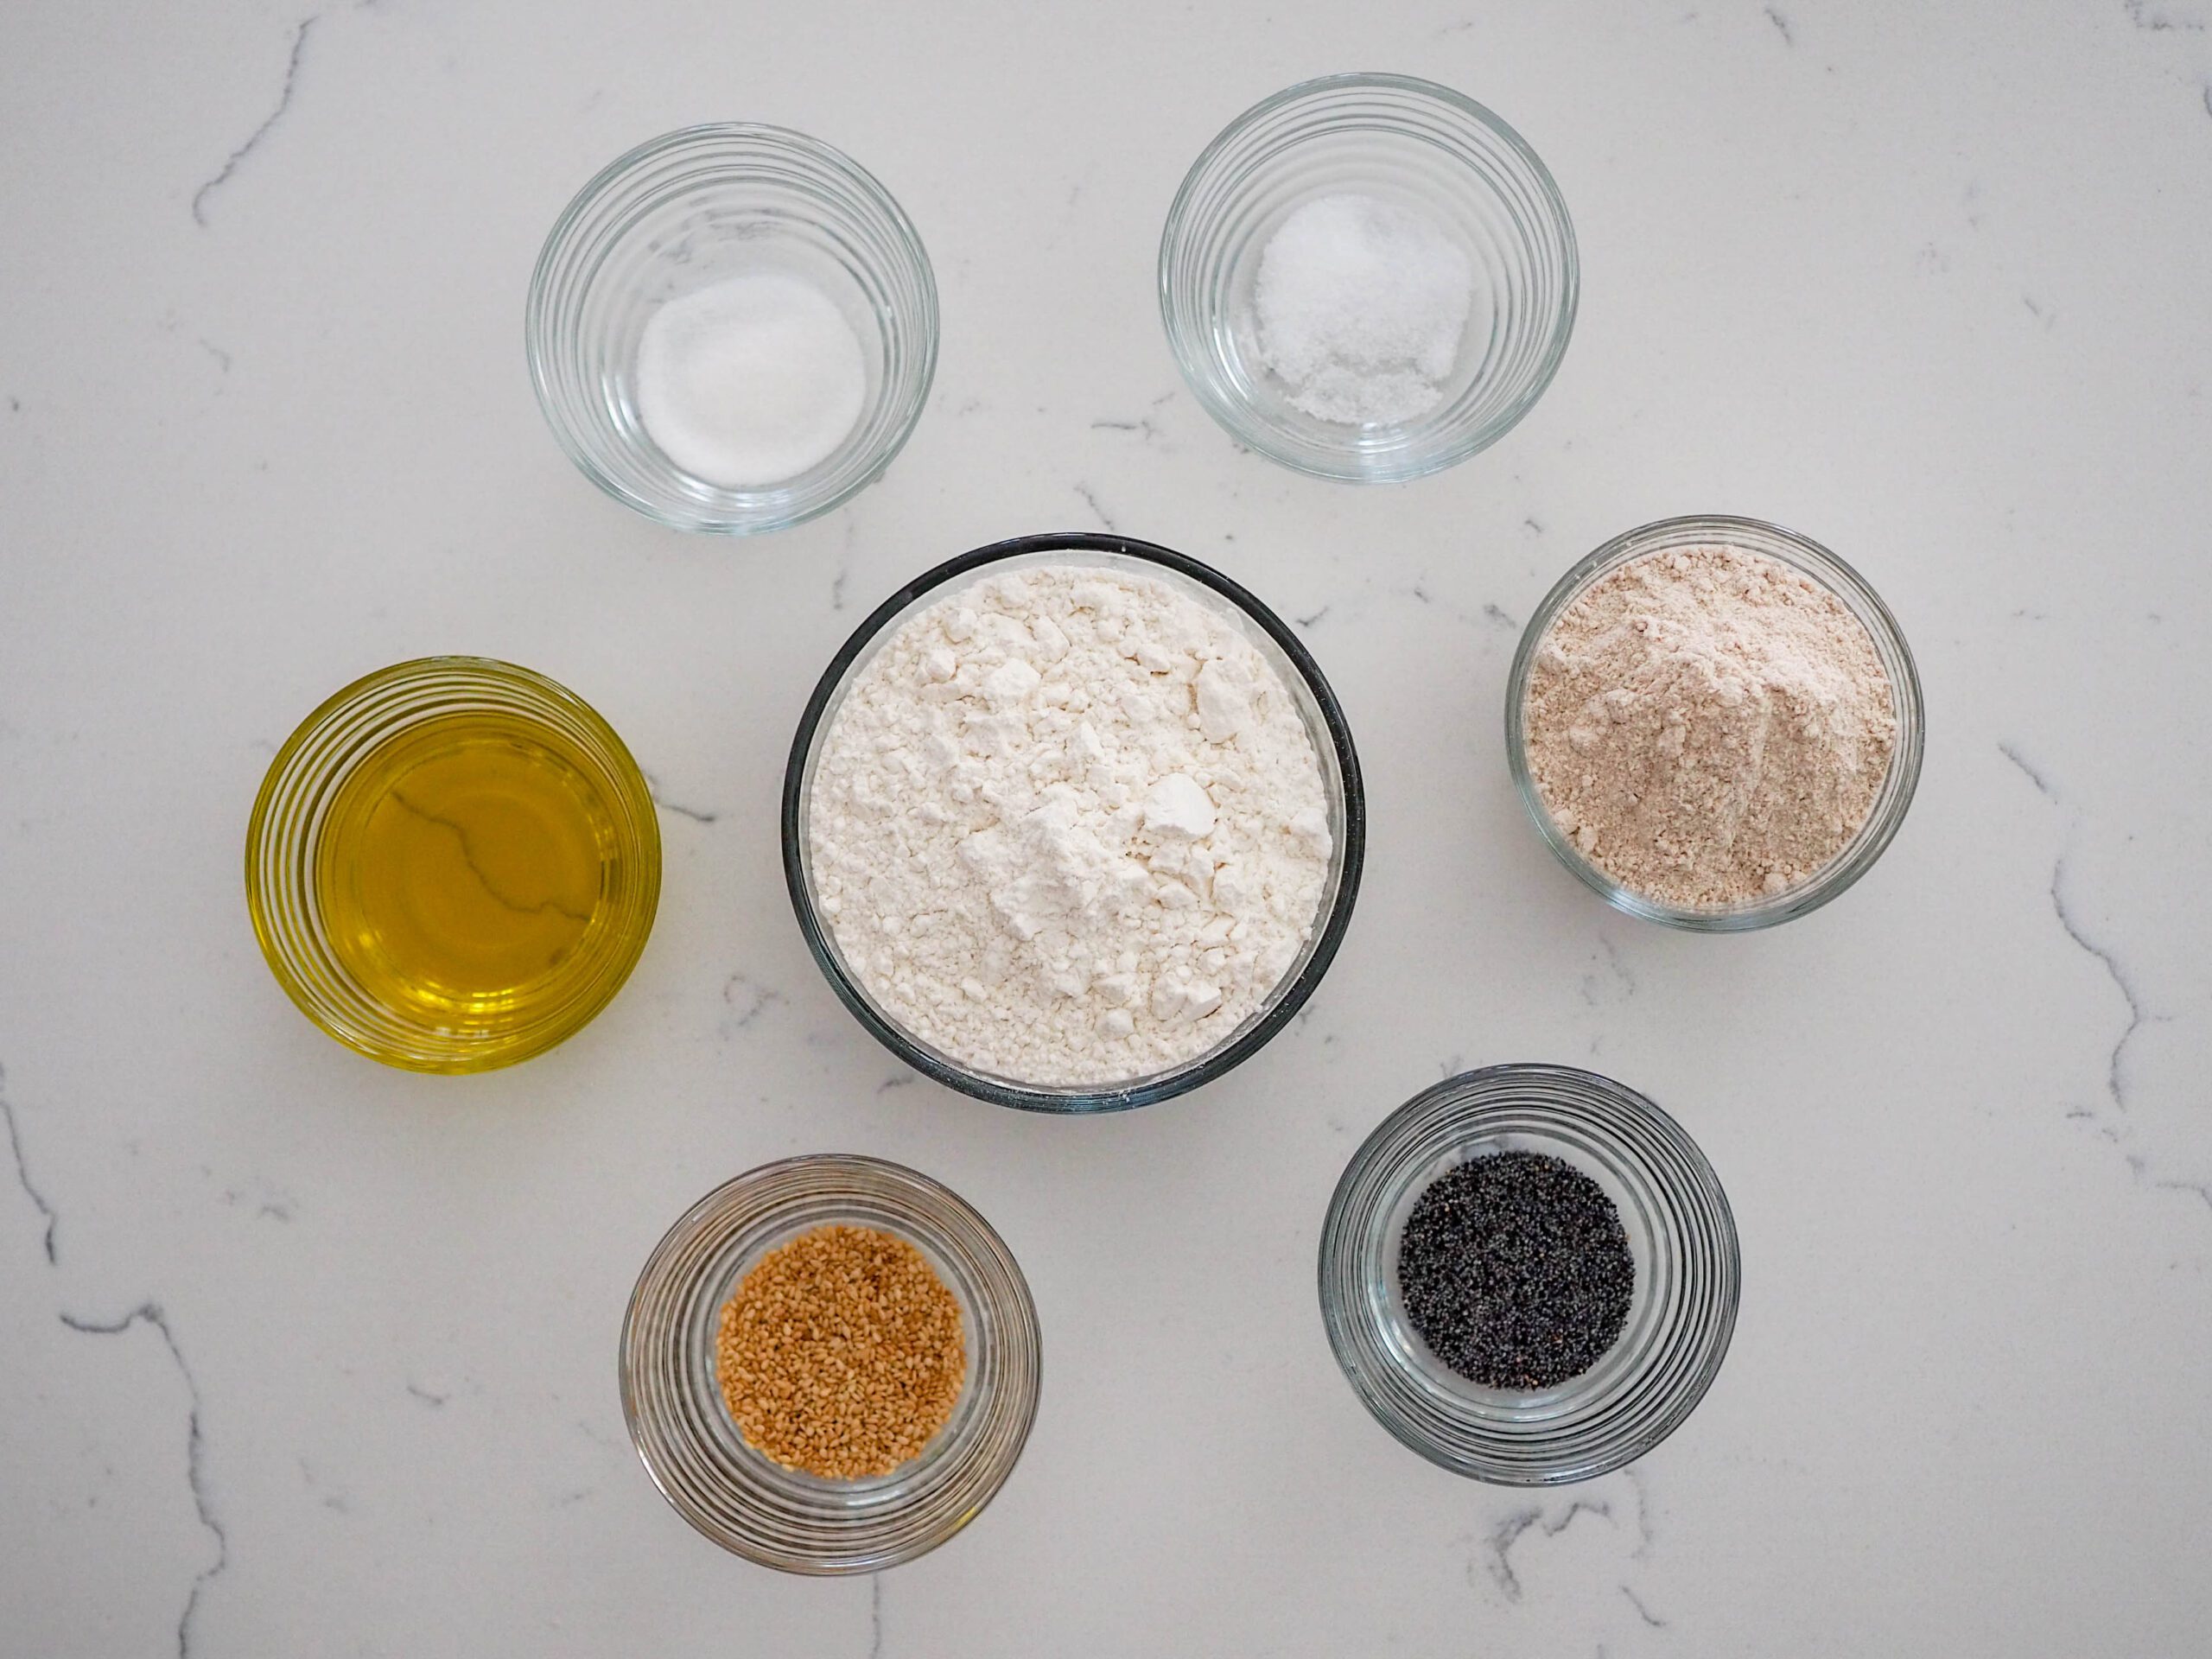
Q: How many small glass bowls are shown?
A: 6